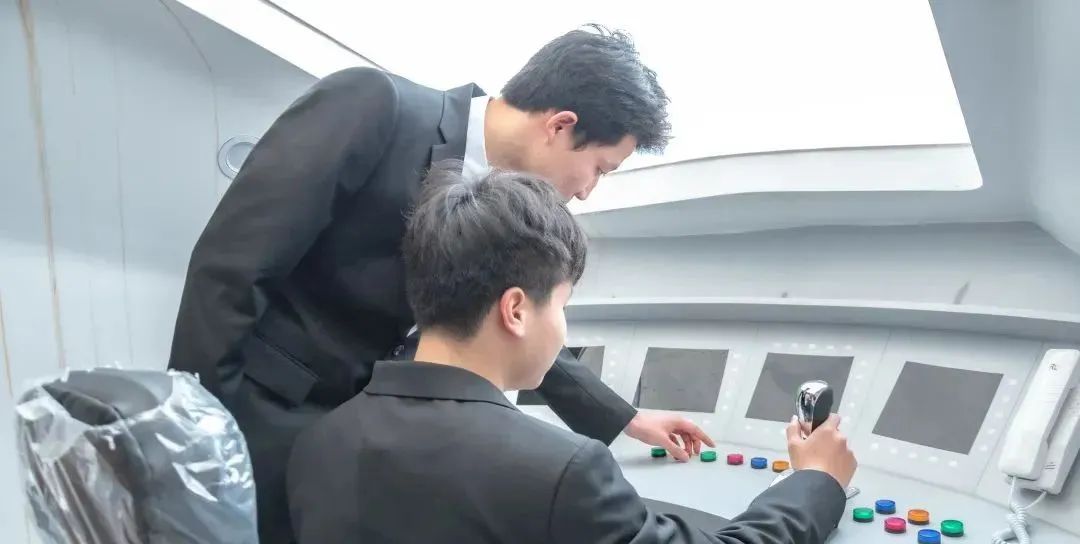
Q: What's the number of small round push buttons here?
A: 11